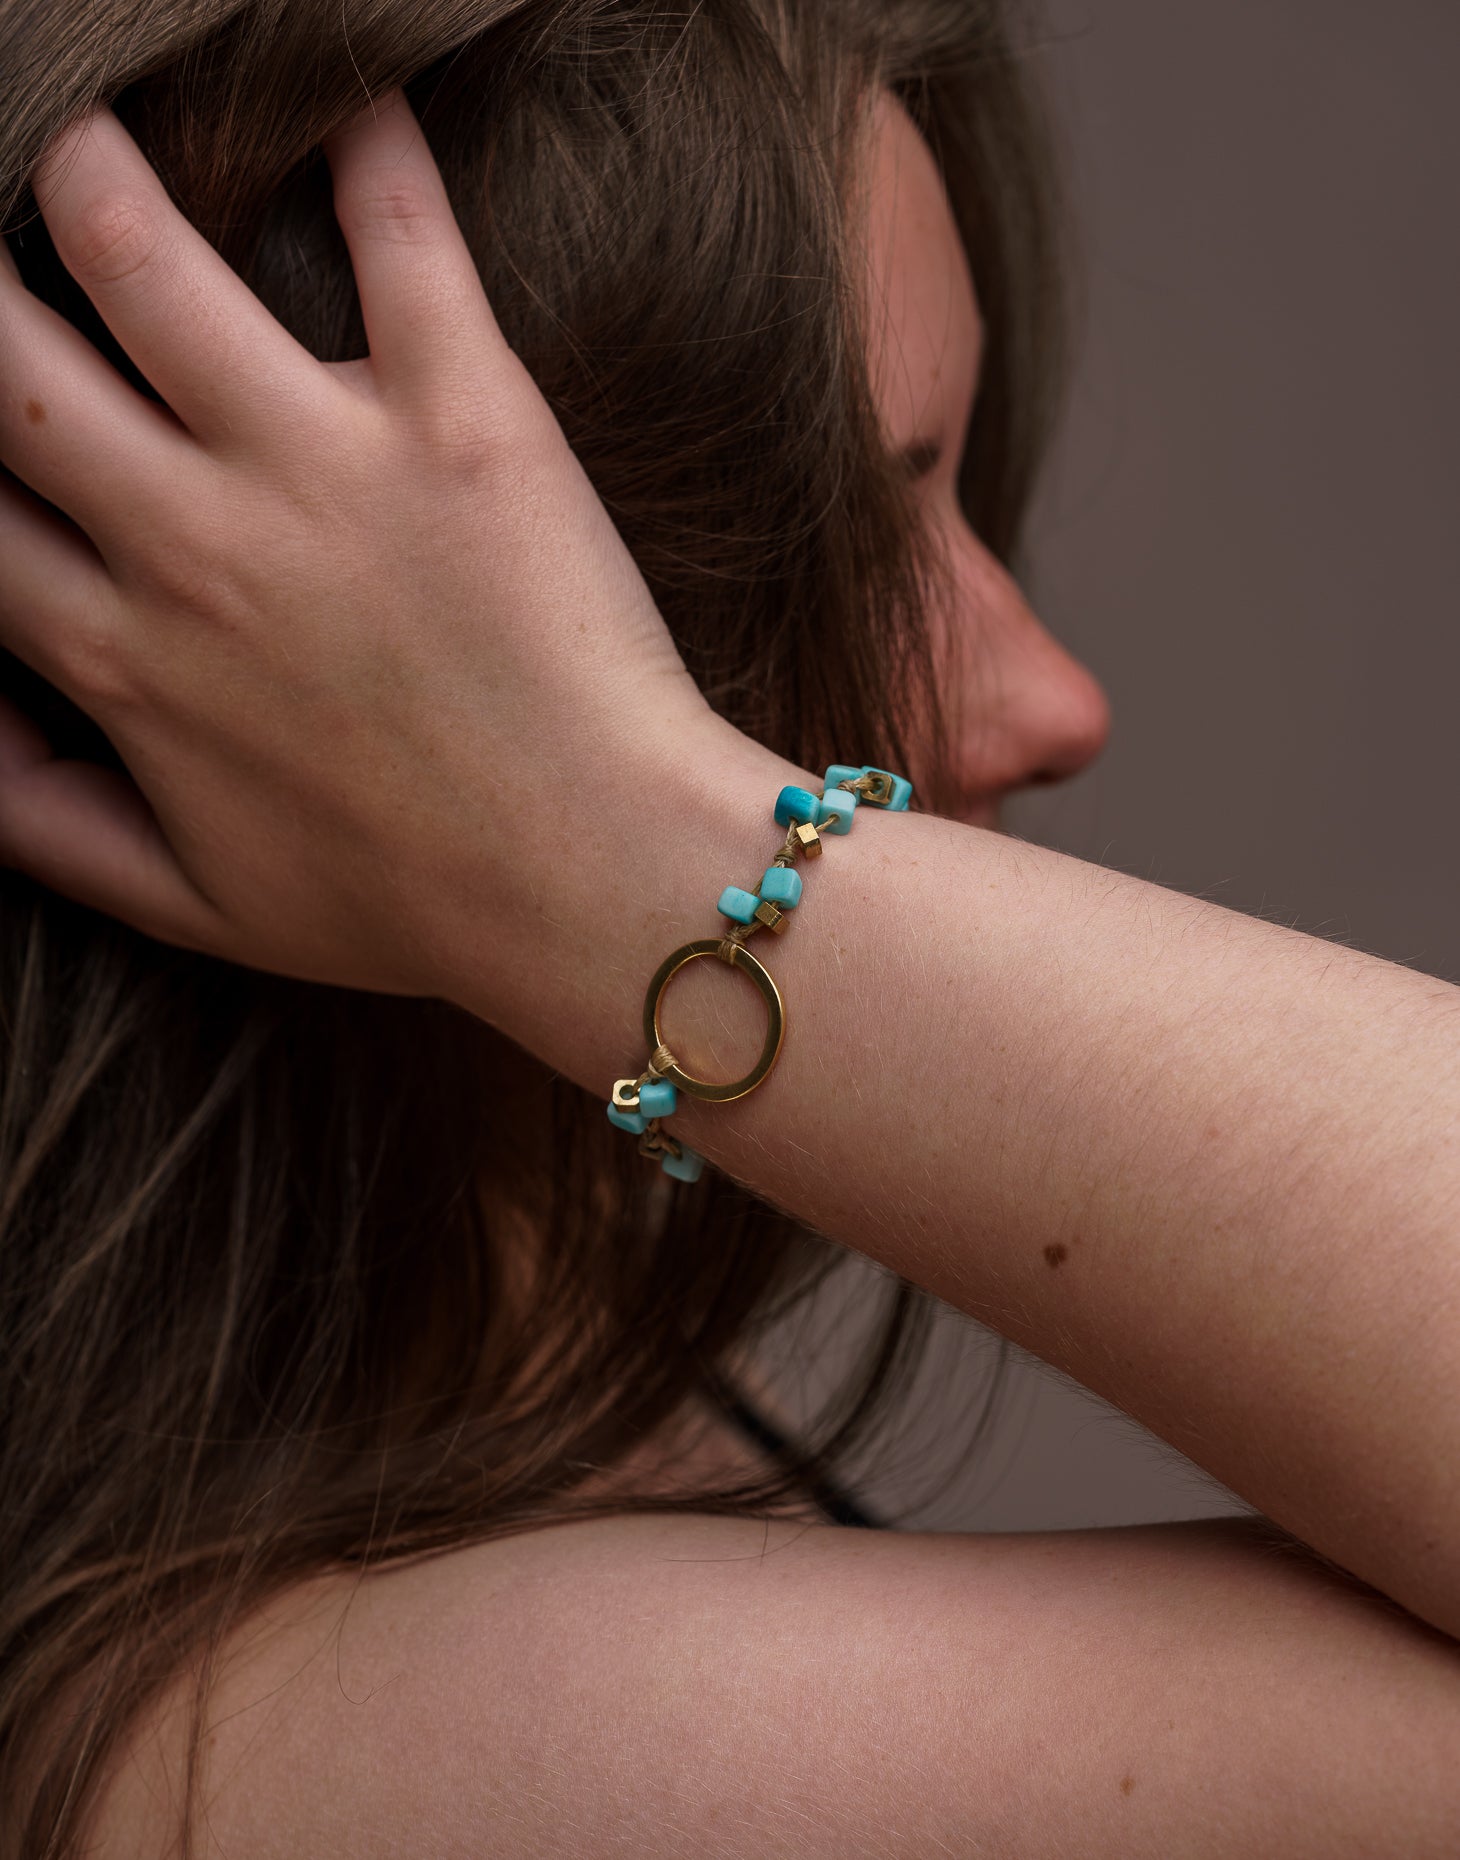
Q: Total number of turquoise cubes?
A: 9